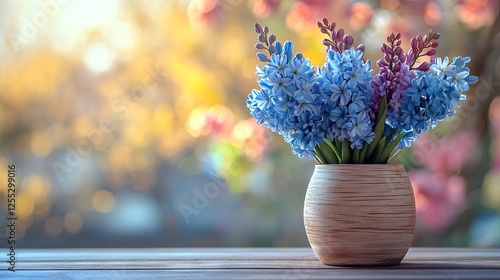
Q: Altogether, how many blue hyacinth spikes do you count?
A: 3